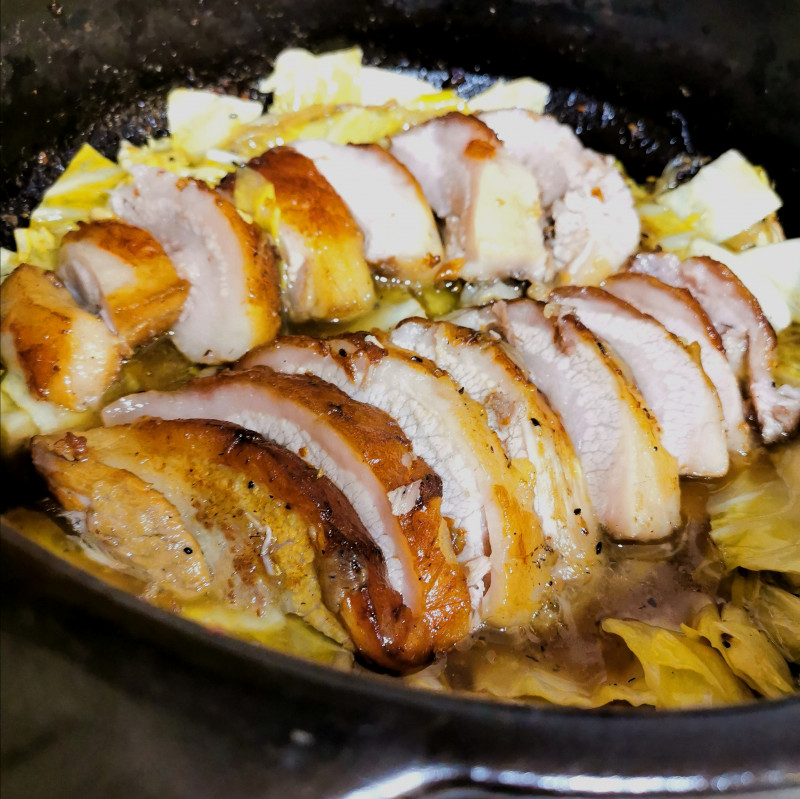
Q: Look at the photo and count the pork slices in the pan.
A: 15